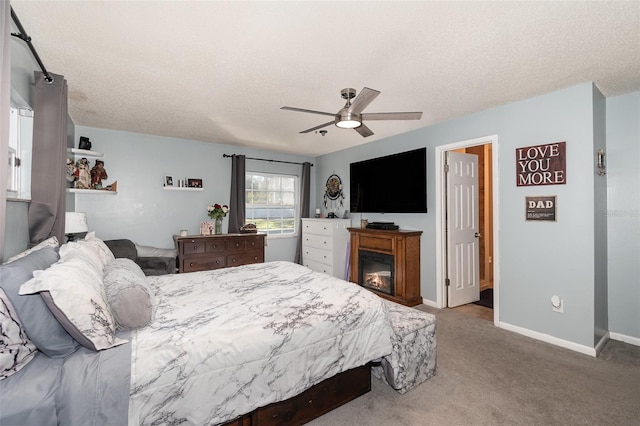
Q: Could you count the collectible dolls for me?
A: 3